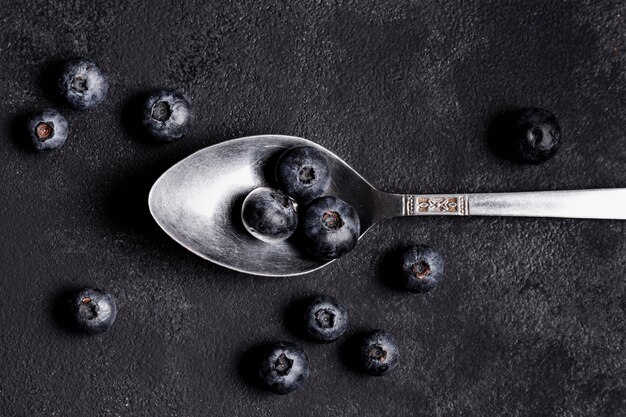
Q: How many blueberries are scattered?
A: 9